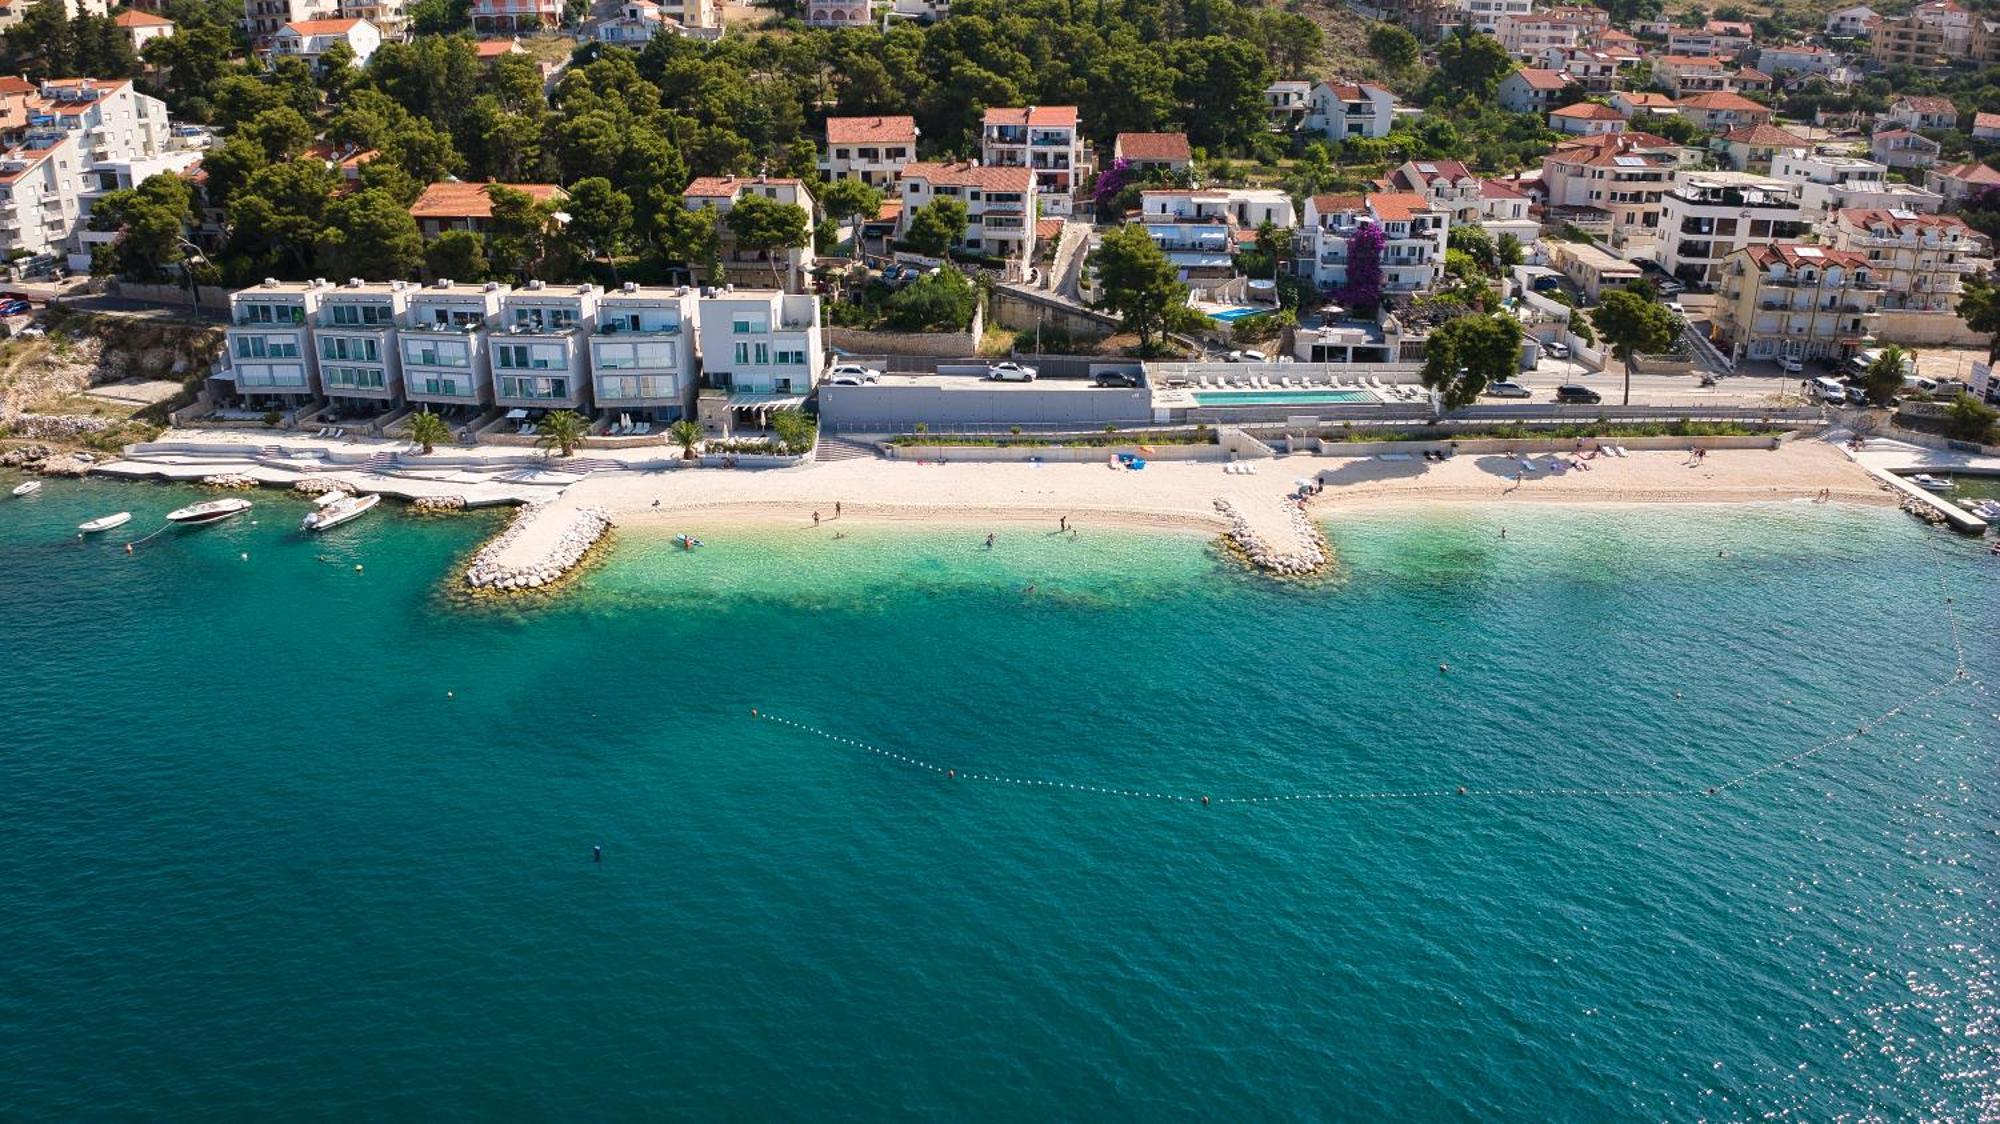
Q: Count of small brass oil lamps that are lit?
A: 0